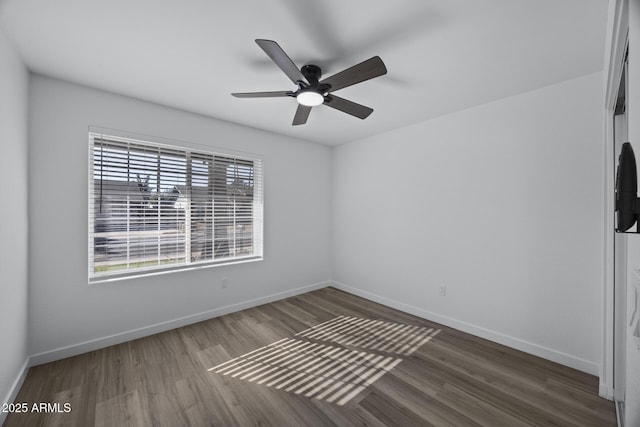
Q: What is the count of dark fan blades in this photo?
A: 5